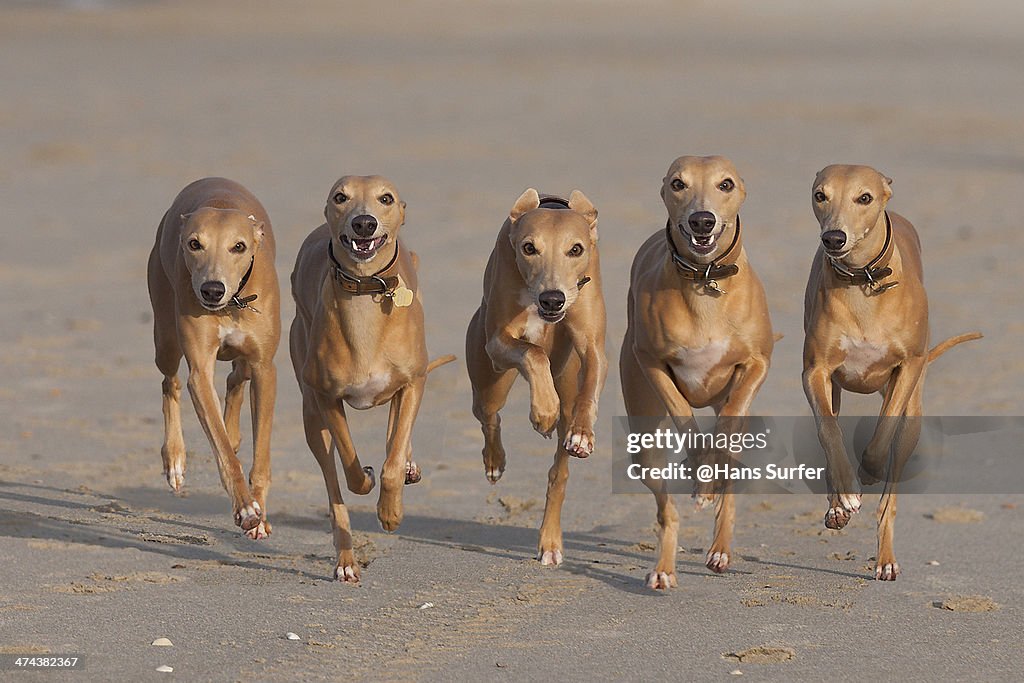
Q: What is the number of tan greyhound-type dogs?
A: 5